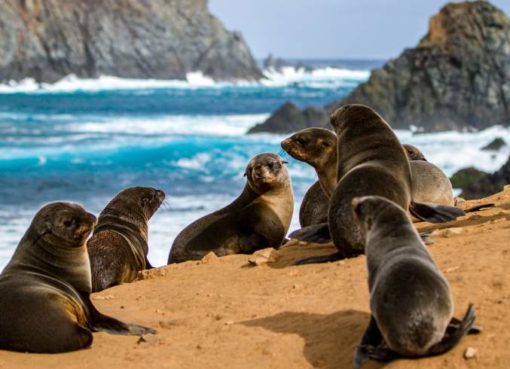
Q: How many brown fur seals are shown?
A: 7